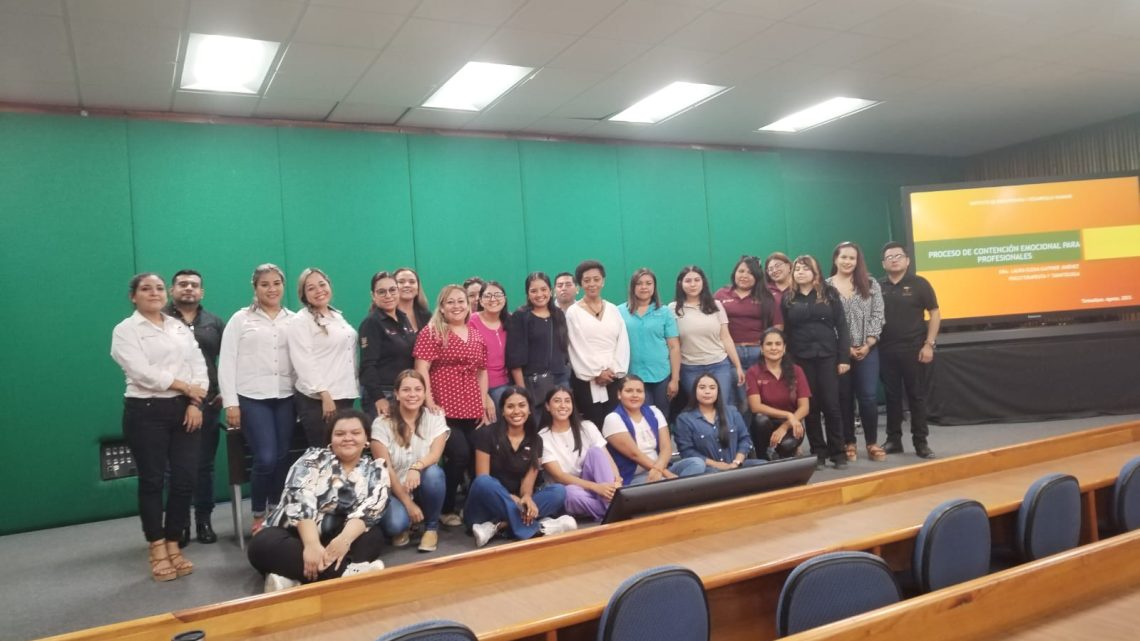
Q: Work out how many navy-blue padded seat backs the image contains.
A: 6